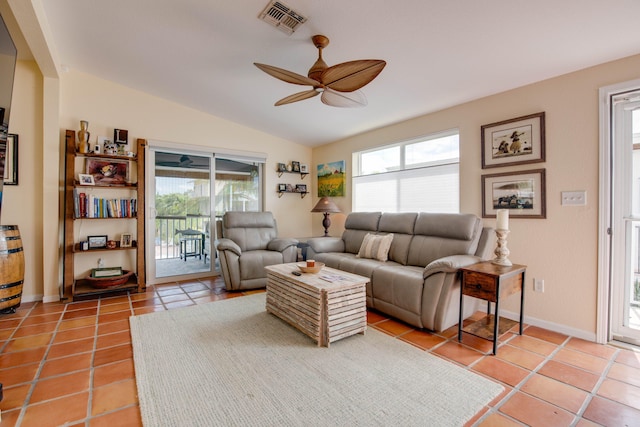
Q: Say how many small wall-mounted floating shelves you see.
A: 2